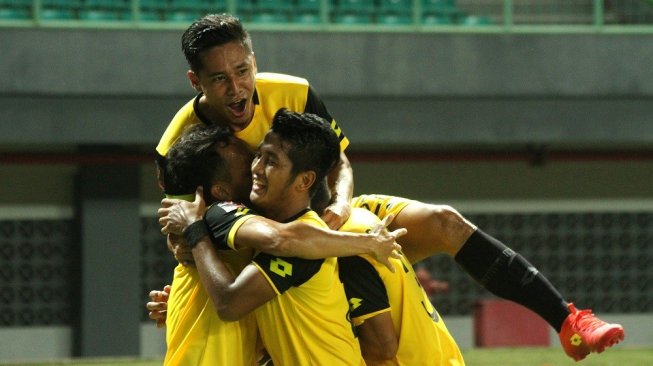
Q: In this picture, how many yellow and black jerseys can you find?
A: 4